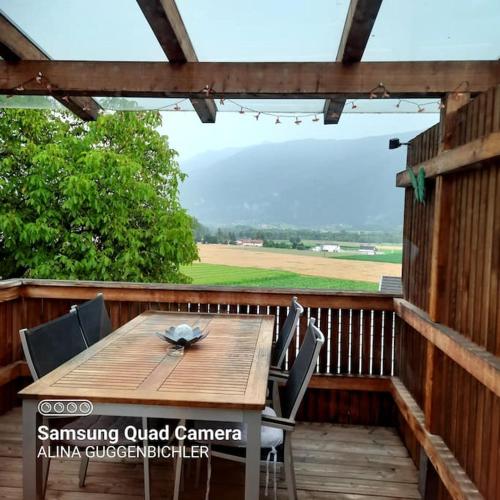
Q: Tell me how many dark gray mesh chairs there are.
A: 4